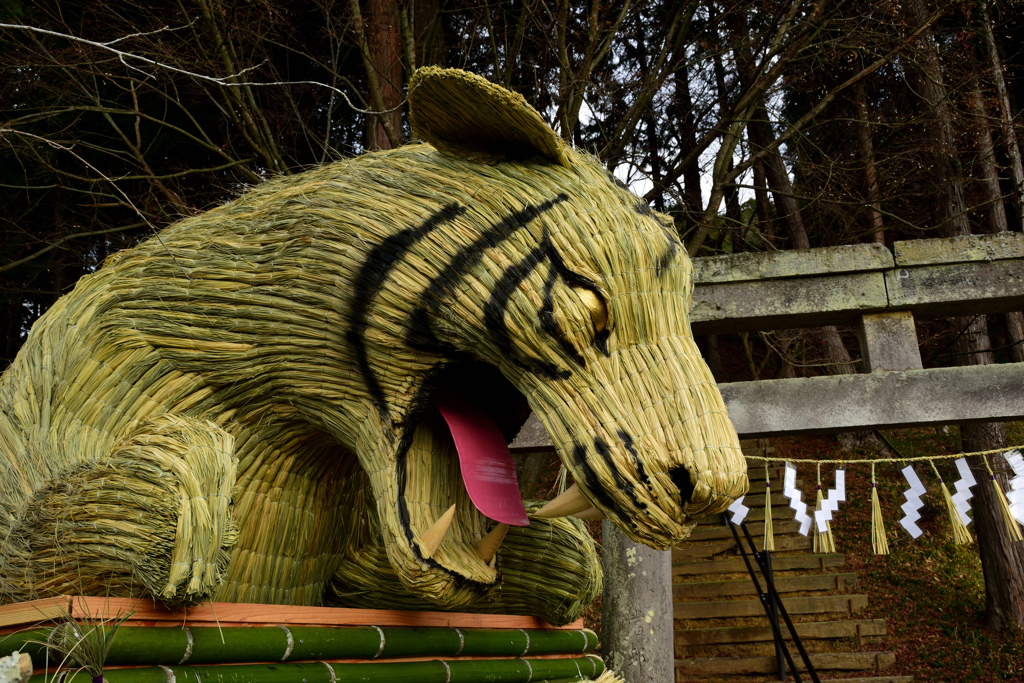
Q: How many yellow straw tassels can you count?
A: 5